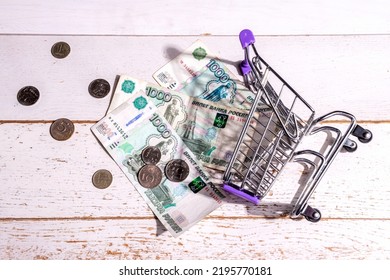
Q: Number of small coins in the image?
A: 8